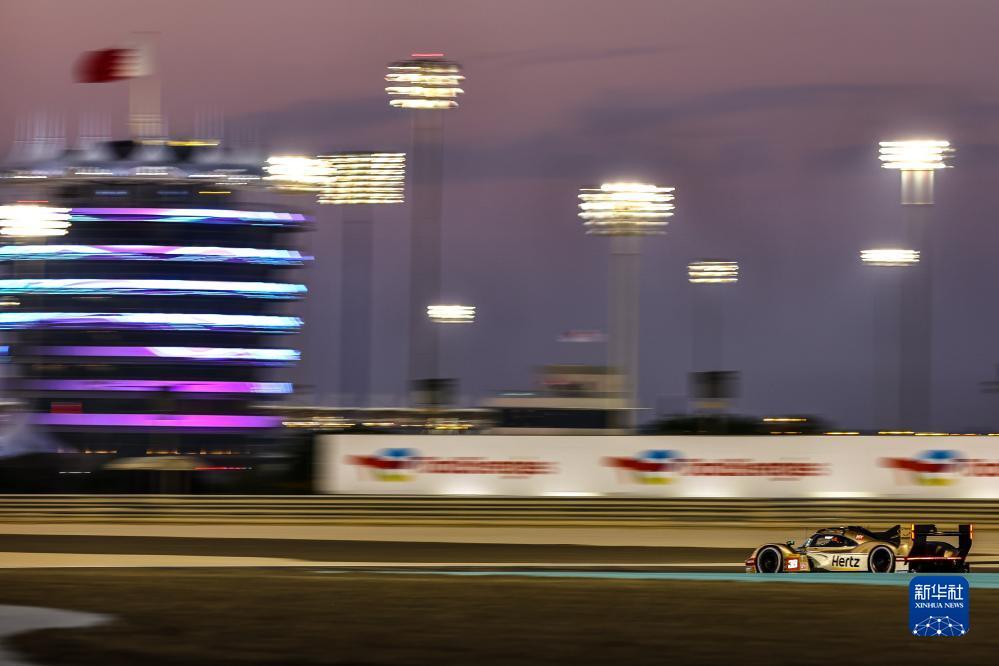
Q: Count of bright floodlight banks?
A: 9